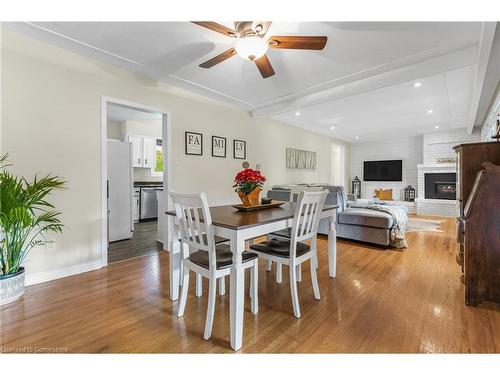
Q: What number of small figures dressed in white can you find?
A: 0